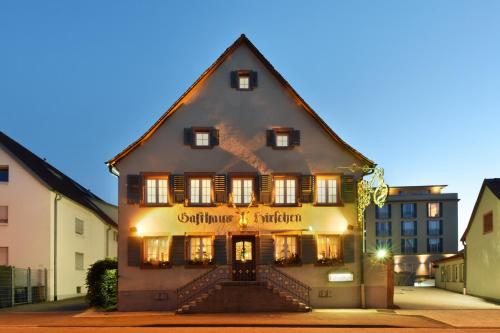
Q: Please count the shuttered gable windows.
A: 3